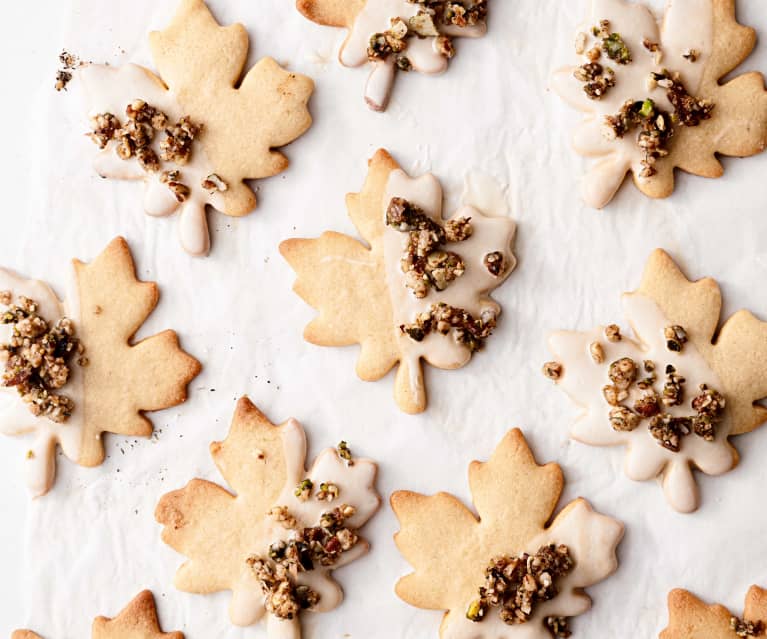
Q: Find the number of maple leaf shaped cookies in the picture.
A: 10